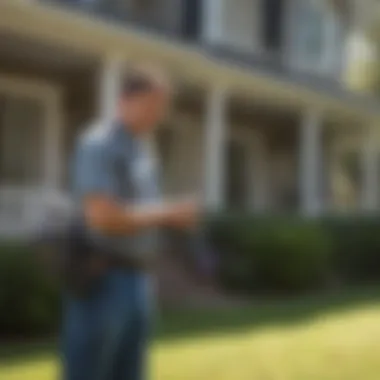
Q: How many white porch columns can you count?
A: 4